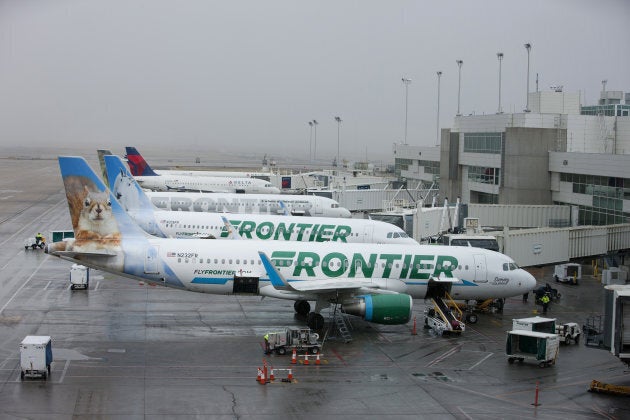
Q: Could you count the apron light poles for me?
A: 8